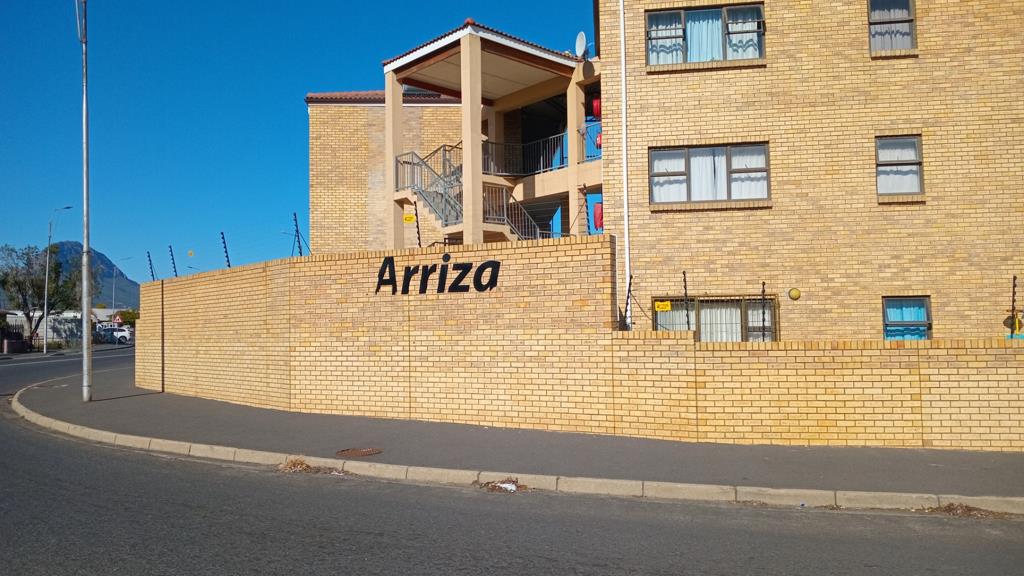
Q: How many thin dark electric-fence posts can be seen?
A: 10